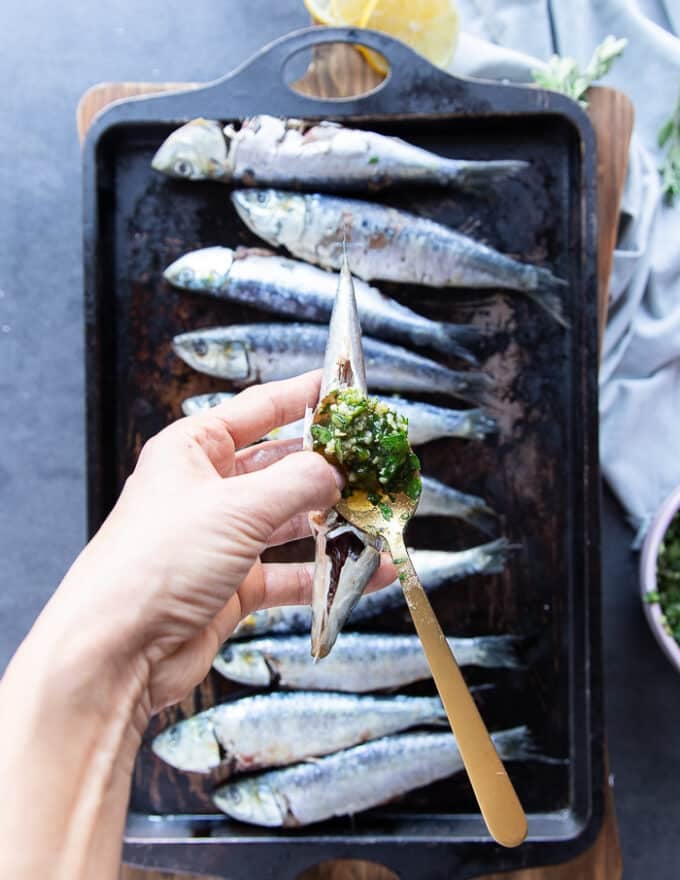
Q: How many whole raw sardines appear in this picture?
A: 11